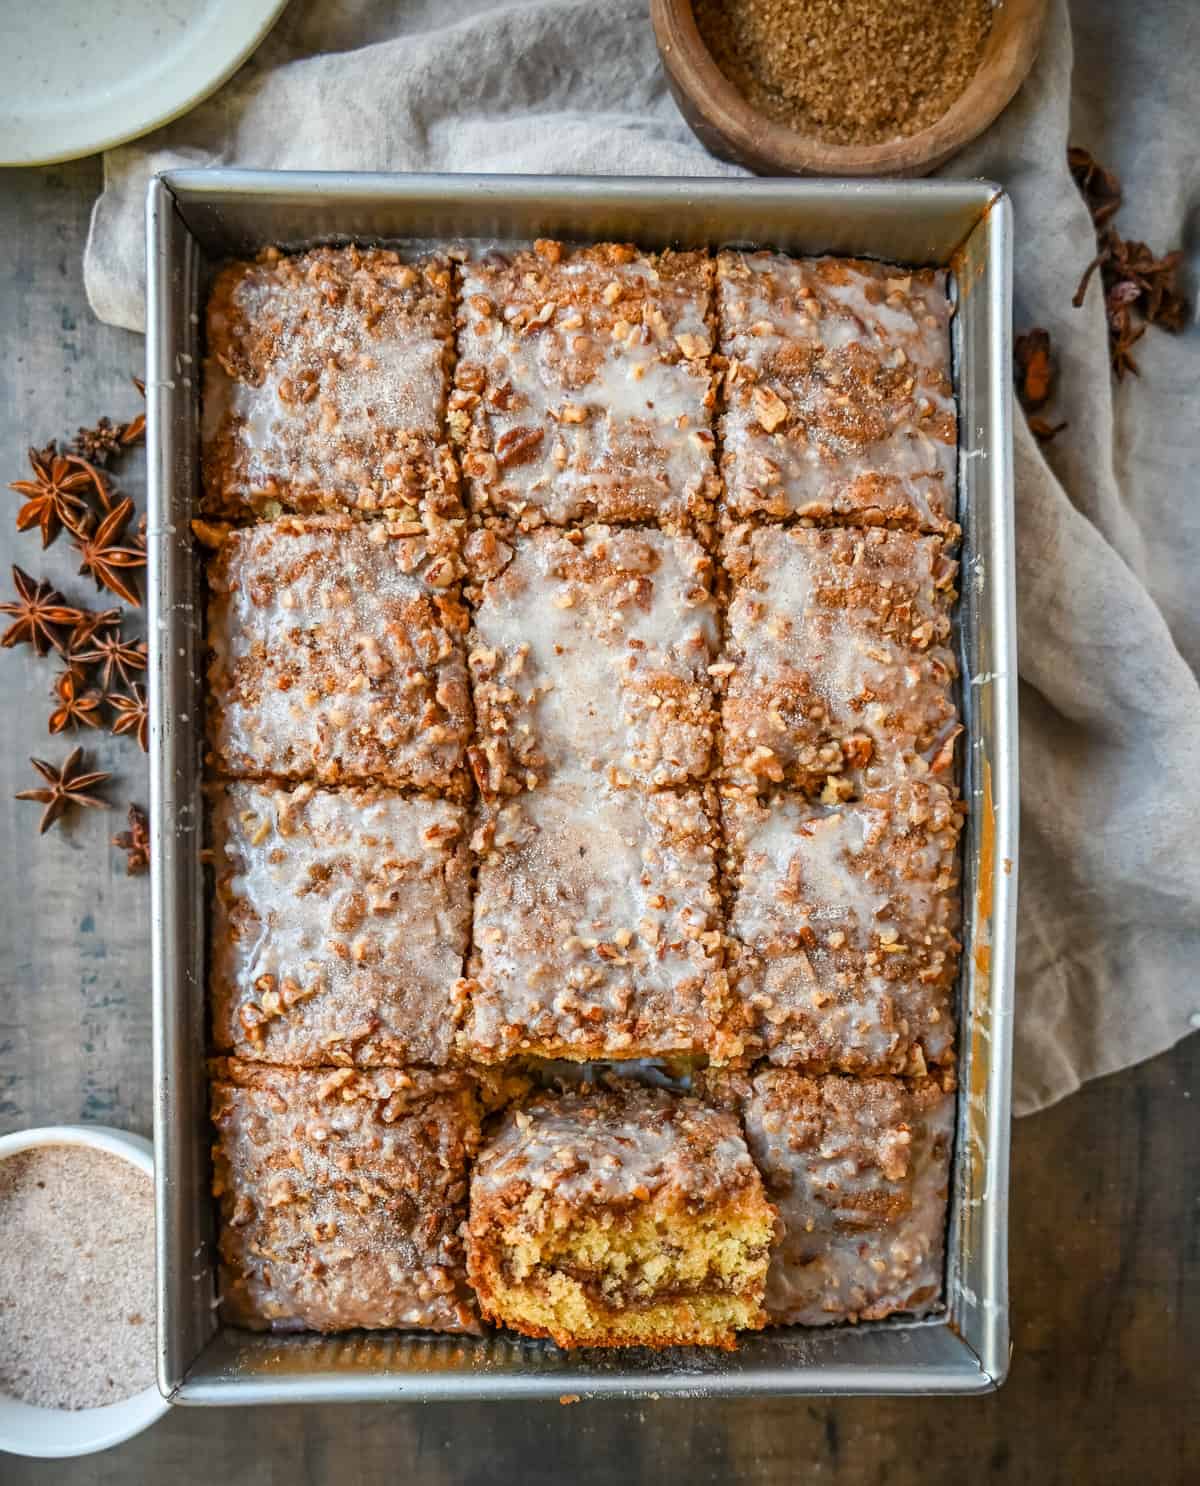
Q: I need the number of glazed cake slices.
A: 12